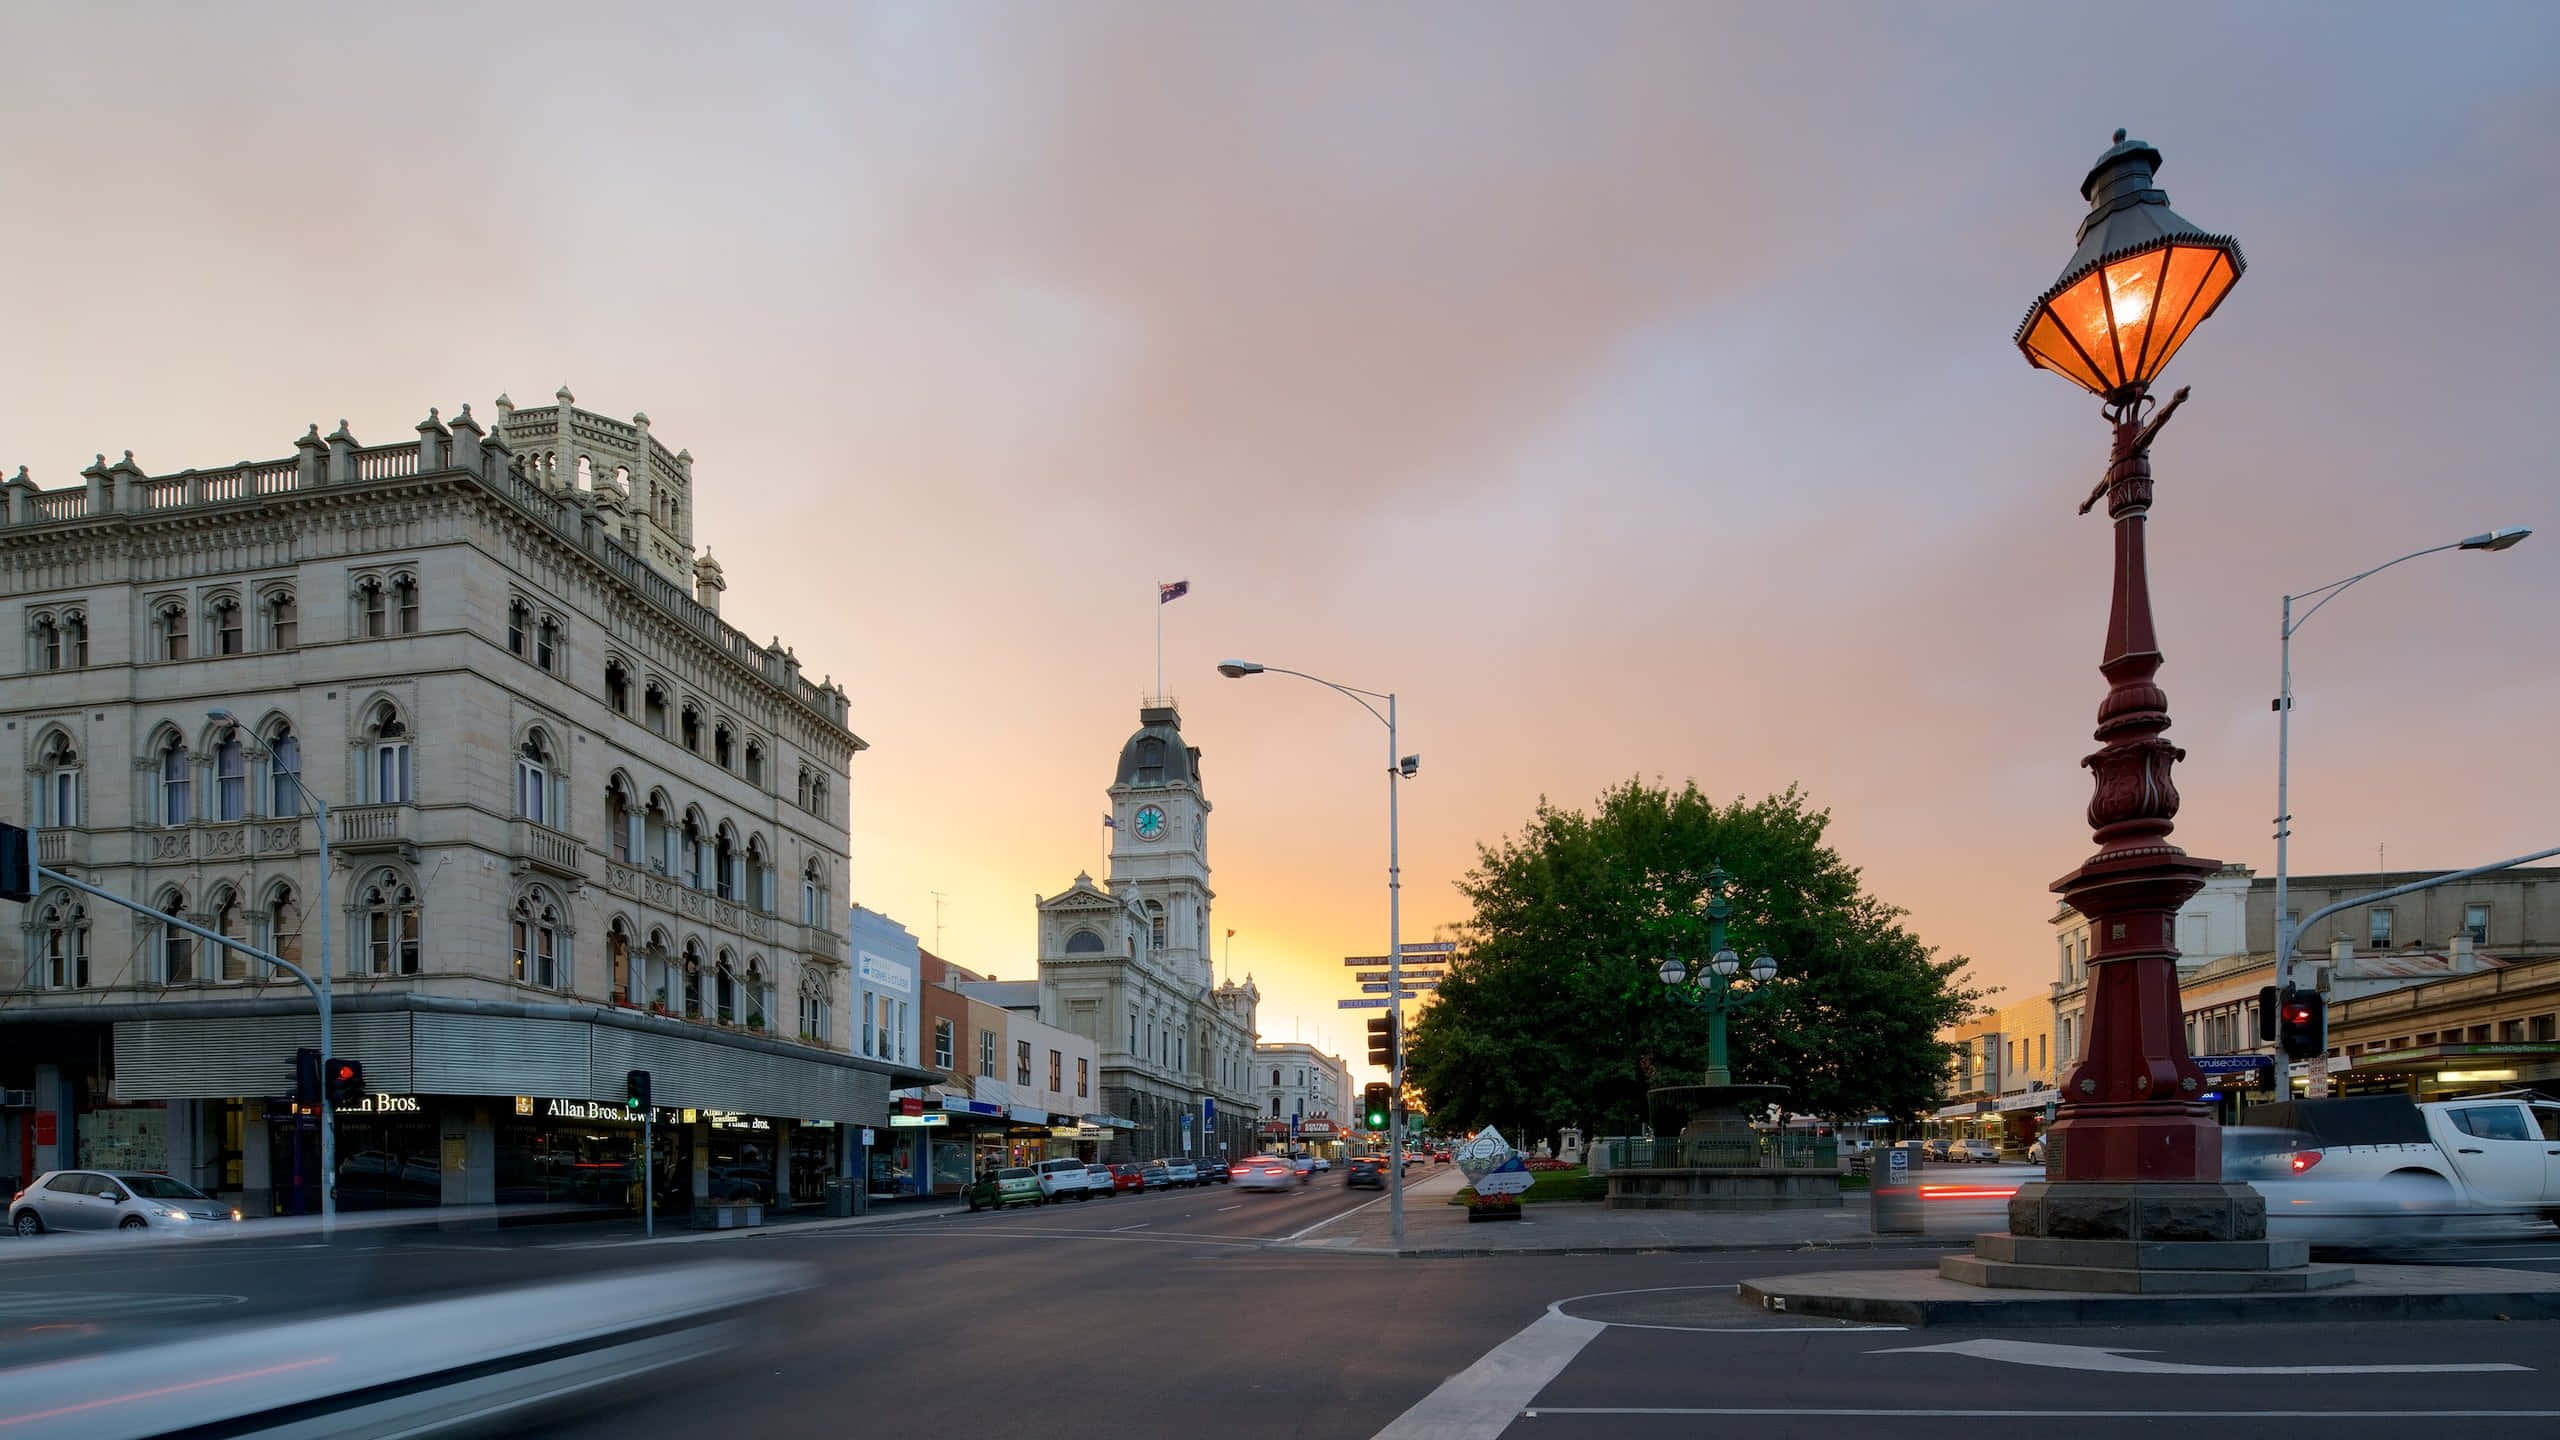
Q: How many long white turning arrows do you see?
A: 1